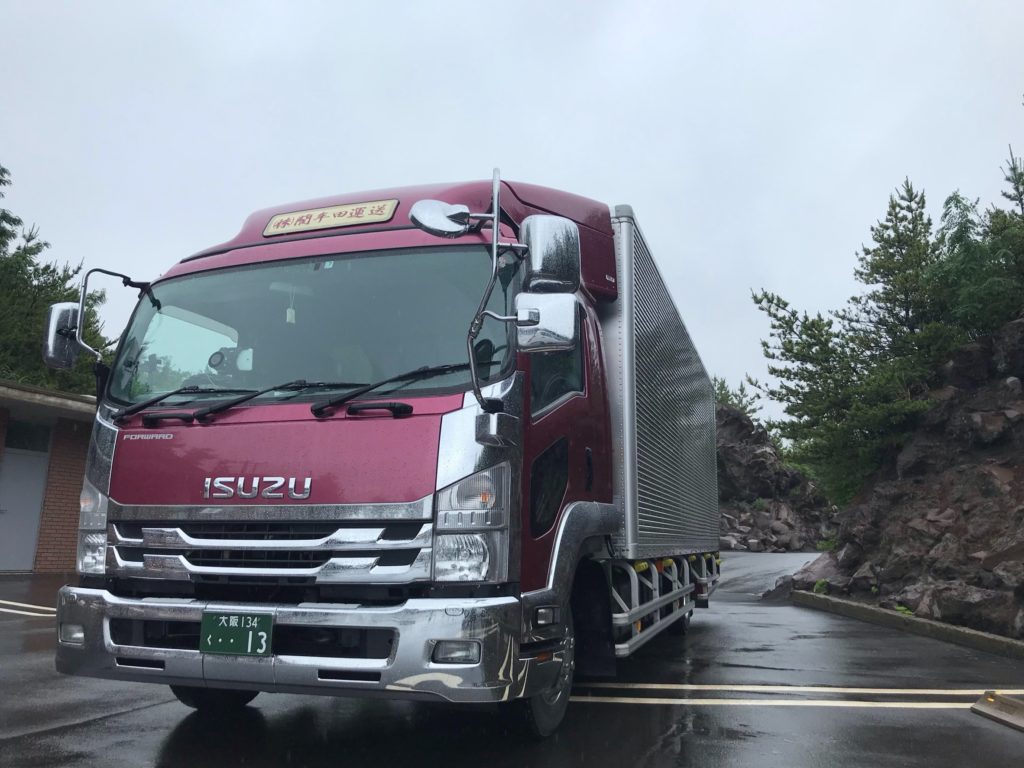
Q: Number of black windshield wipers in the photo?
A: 3